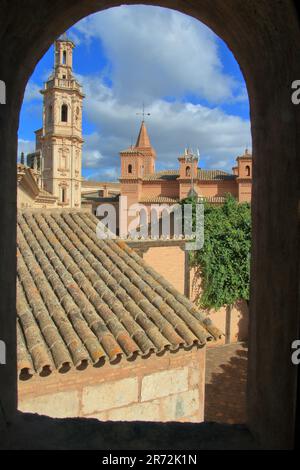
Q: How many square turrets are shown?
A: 3